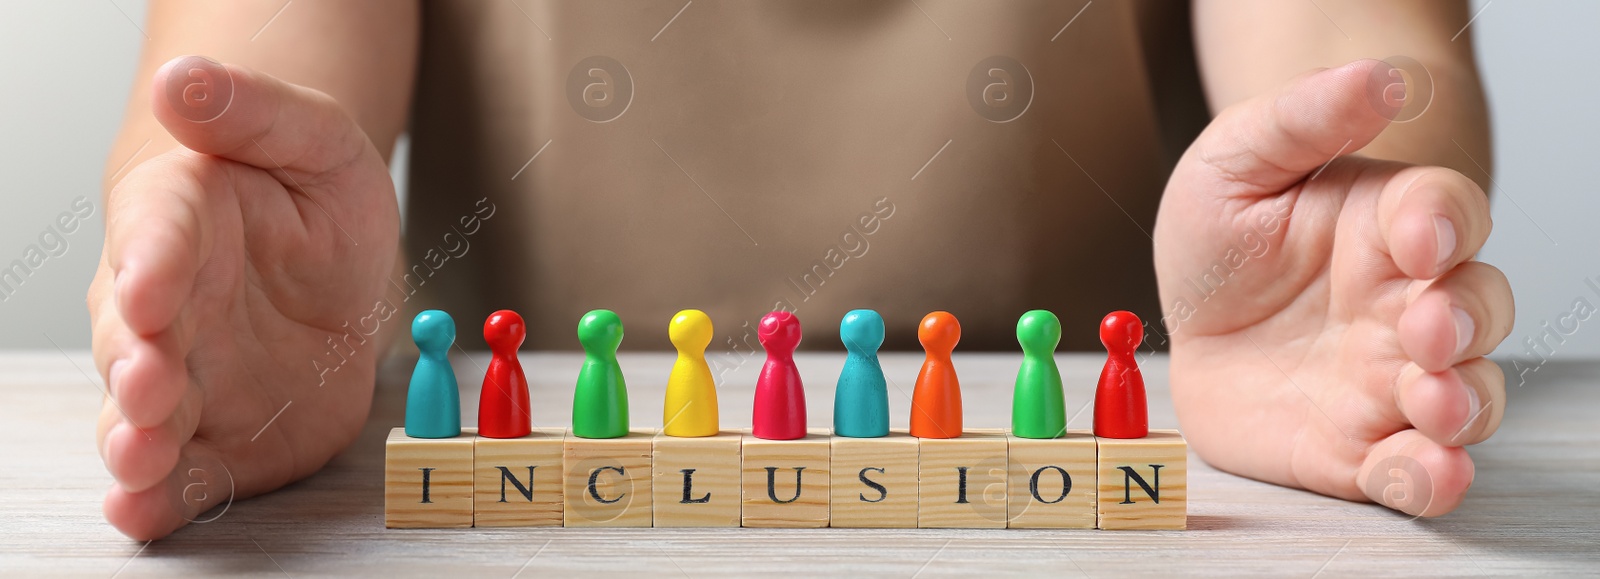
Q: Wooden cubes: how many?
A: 9